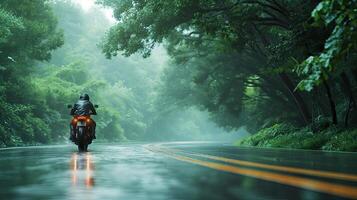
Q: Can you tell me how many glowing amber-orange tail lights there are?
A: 2